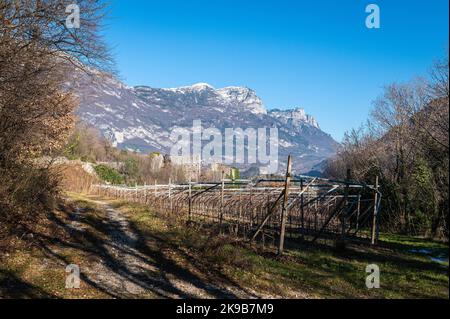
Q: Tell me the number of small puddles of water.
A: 2